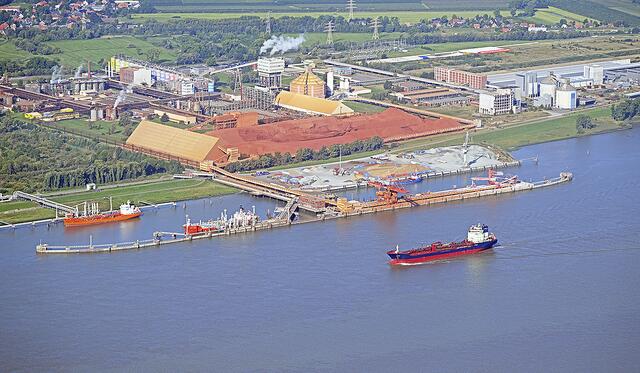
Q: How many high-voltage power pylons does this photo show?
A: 4